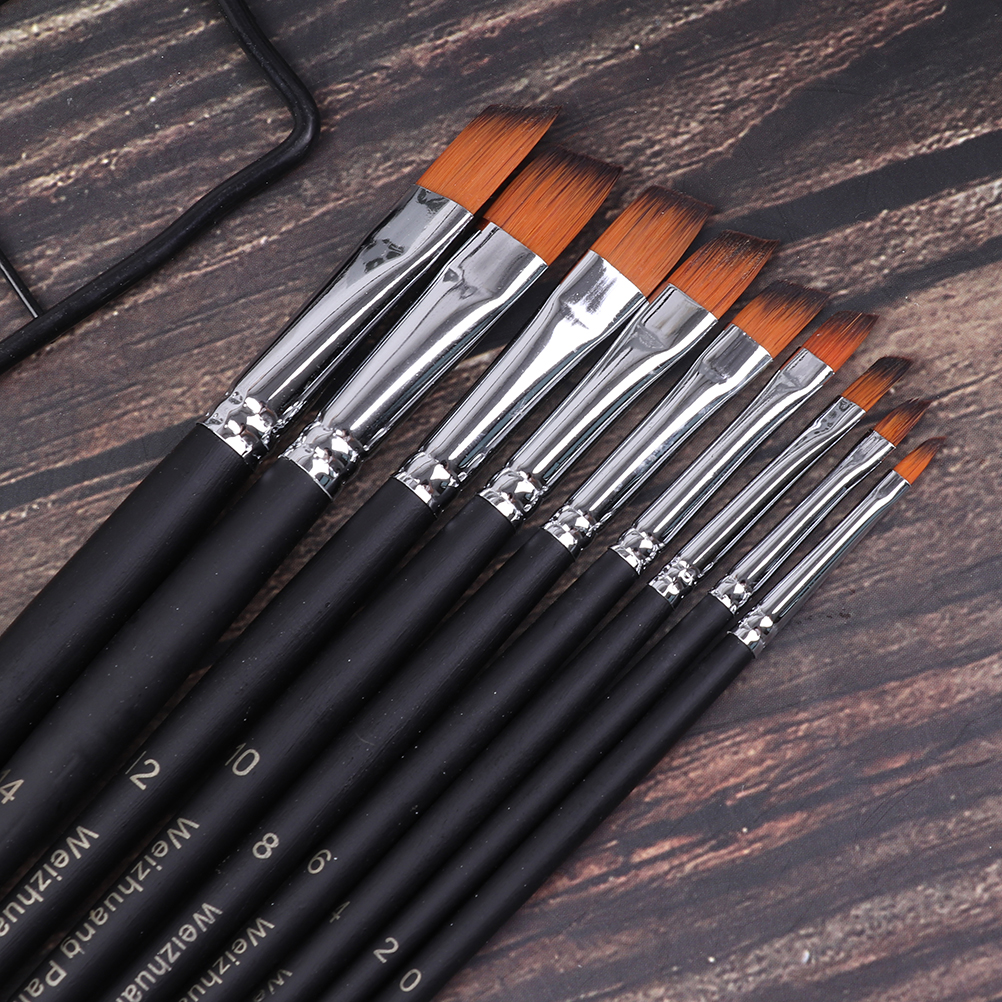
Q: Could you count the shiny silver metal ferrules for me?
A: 9